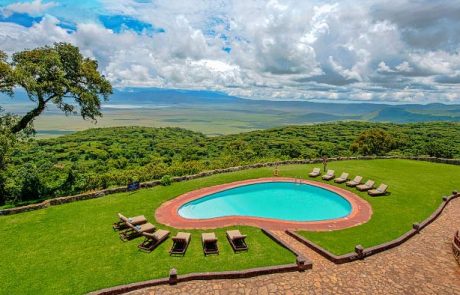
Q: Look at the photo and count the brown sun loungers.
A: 12